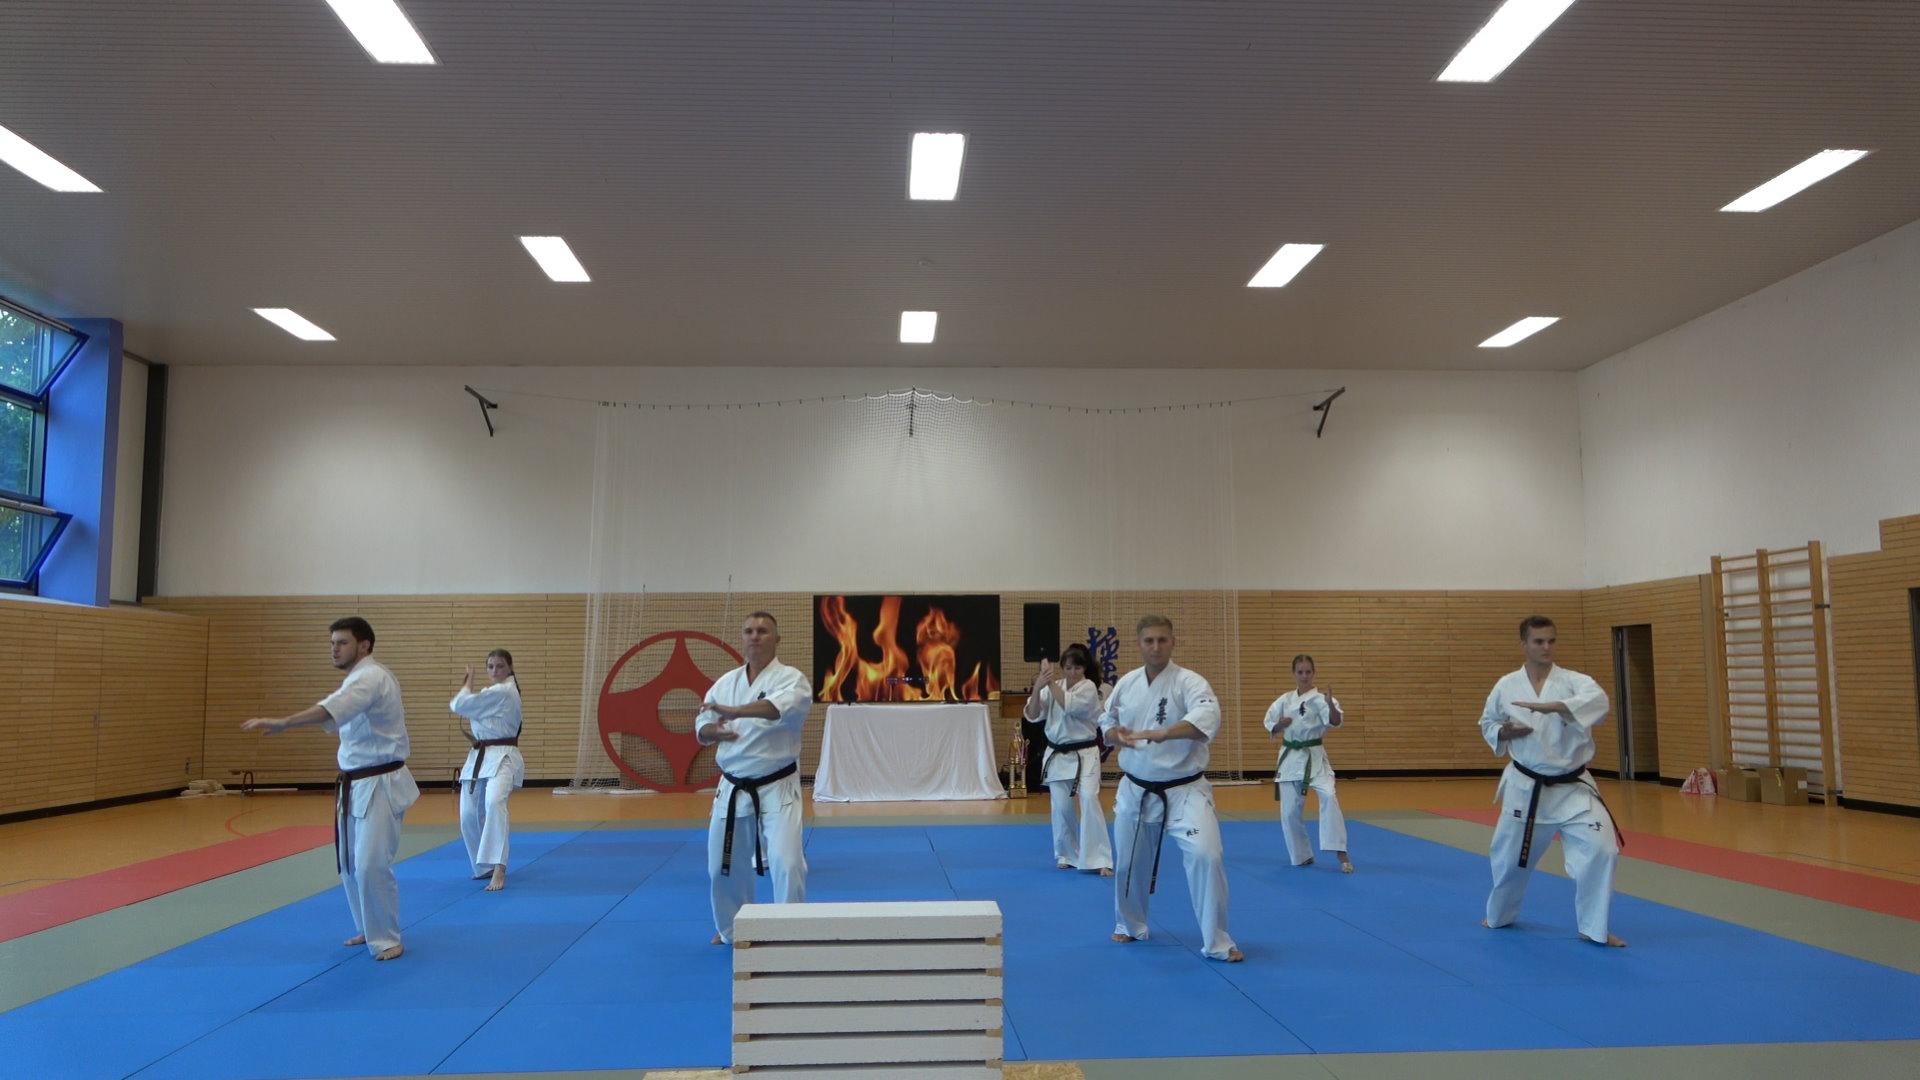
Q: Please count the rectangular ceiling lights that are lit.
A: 10